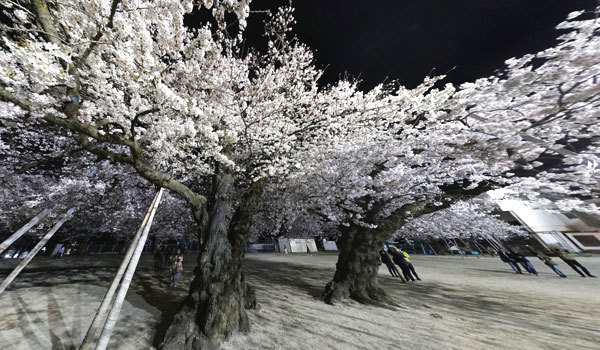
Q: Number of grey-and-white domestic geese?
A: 0